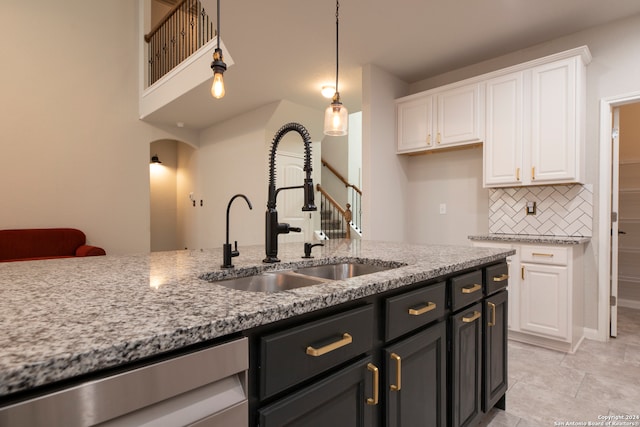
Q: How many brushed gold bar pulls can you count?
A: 14